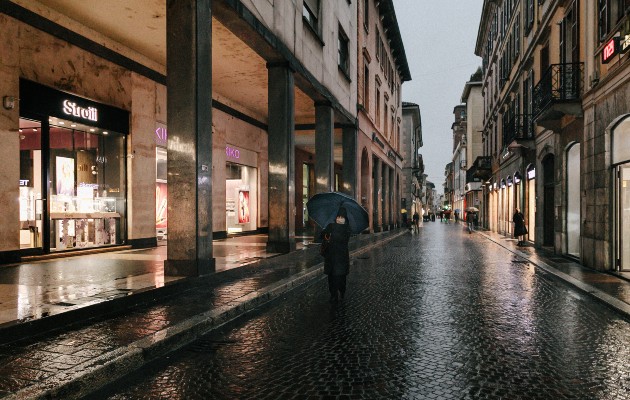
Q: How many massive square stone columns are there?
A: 4